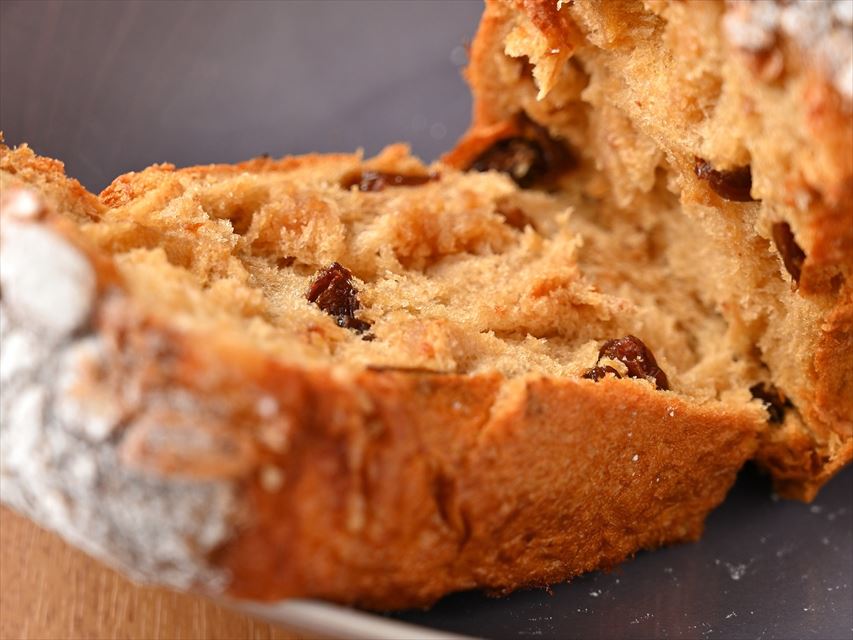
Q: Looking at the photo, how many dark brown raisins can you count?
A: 7